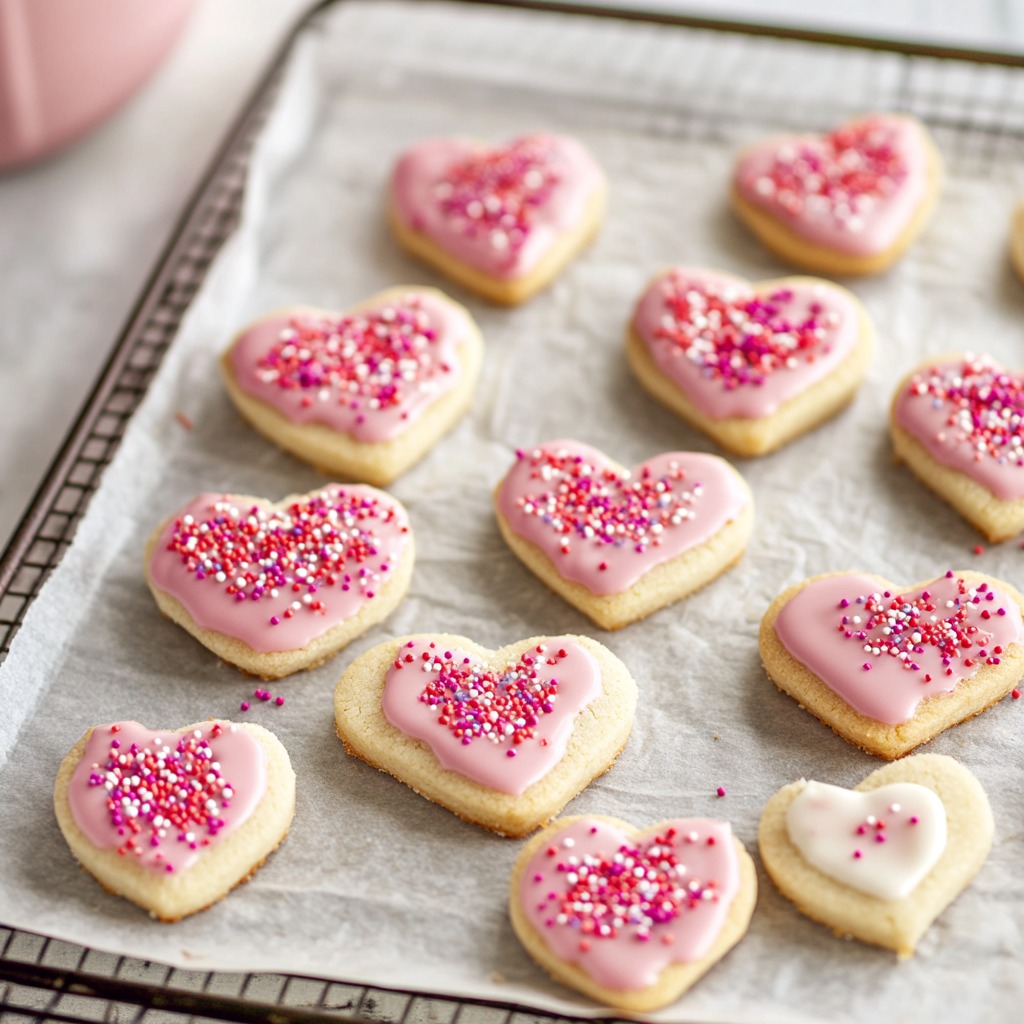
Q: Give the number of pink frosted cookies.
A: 11